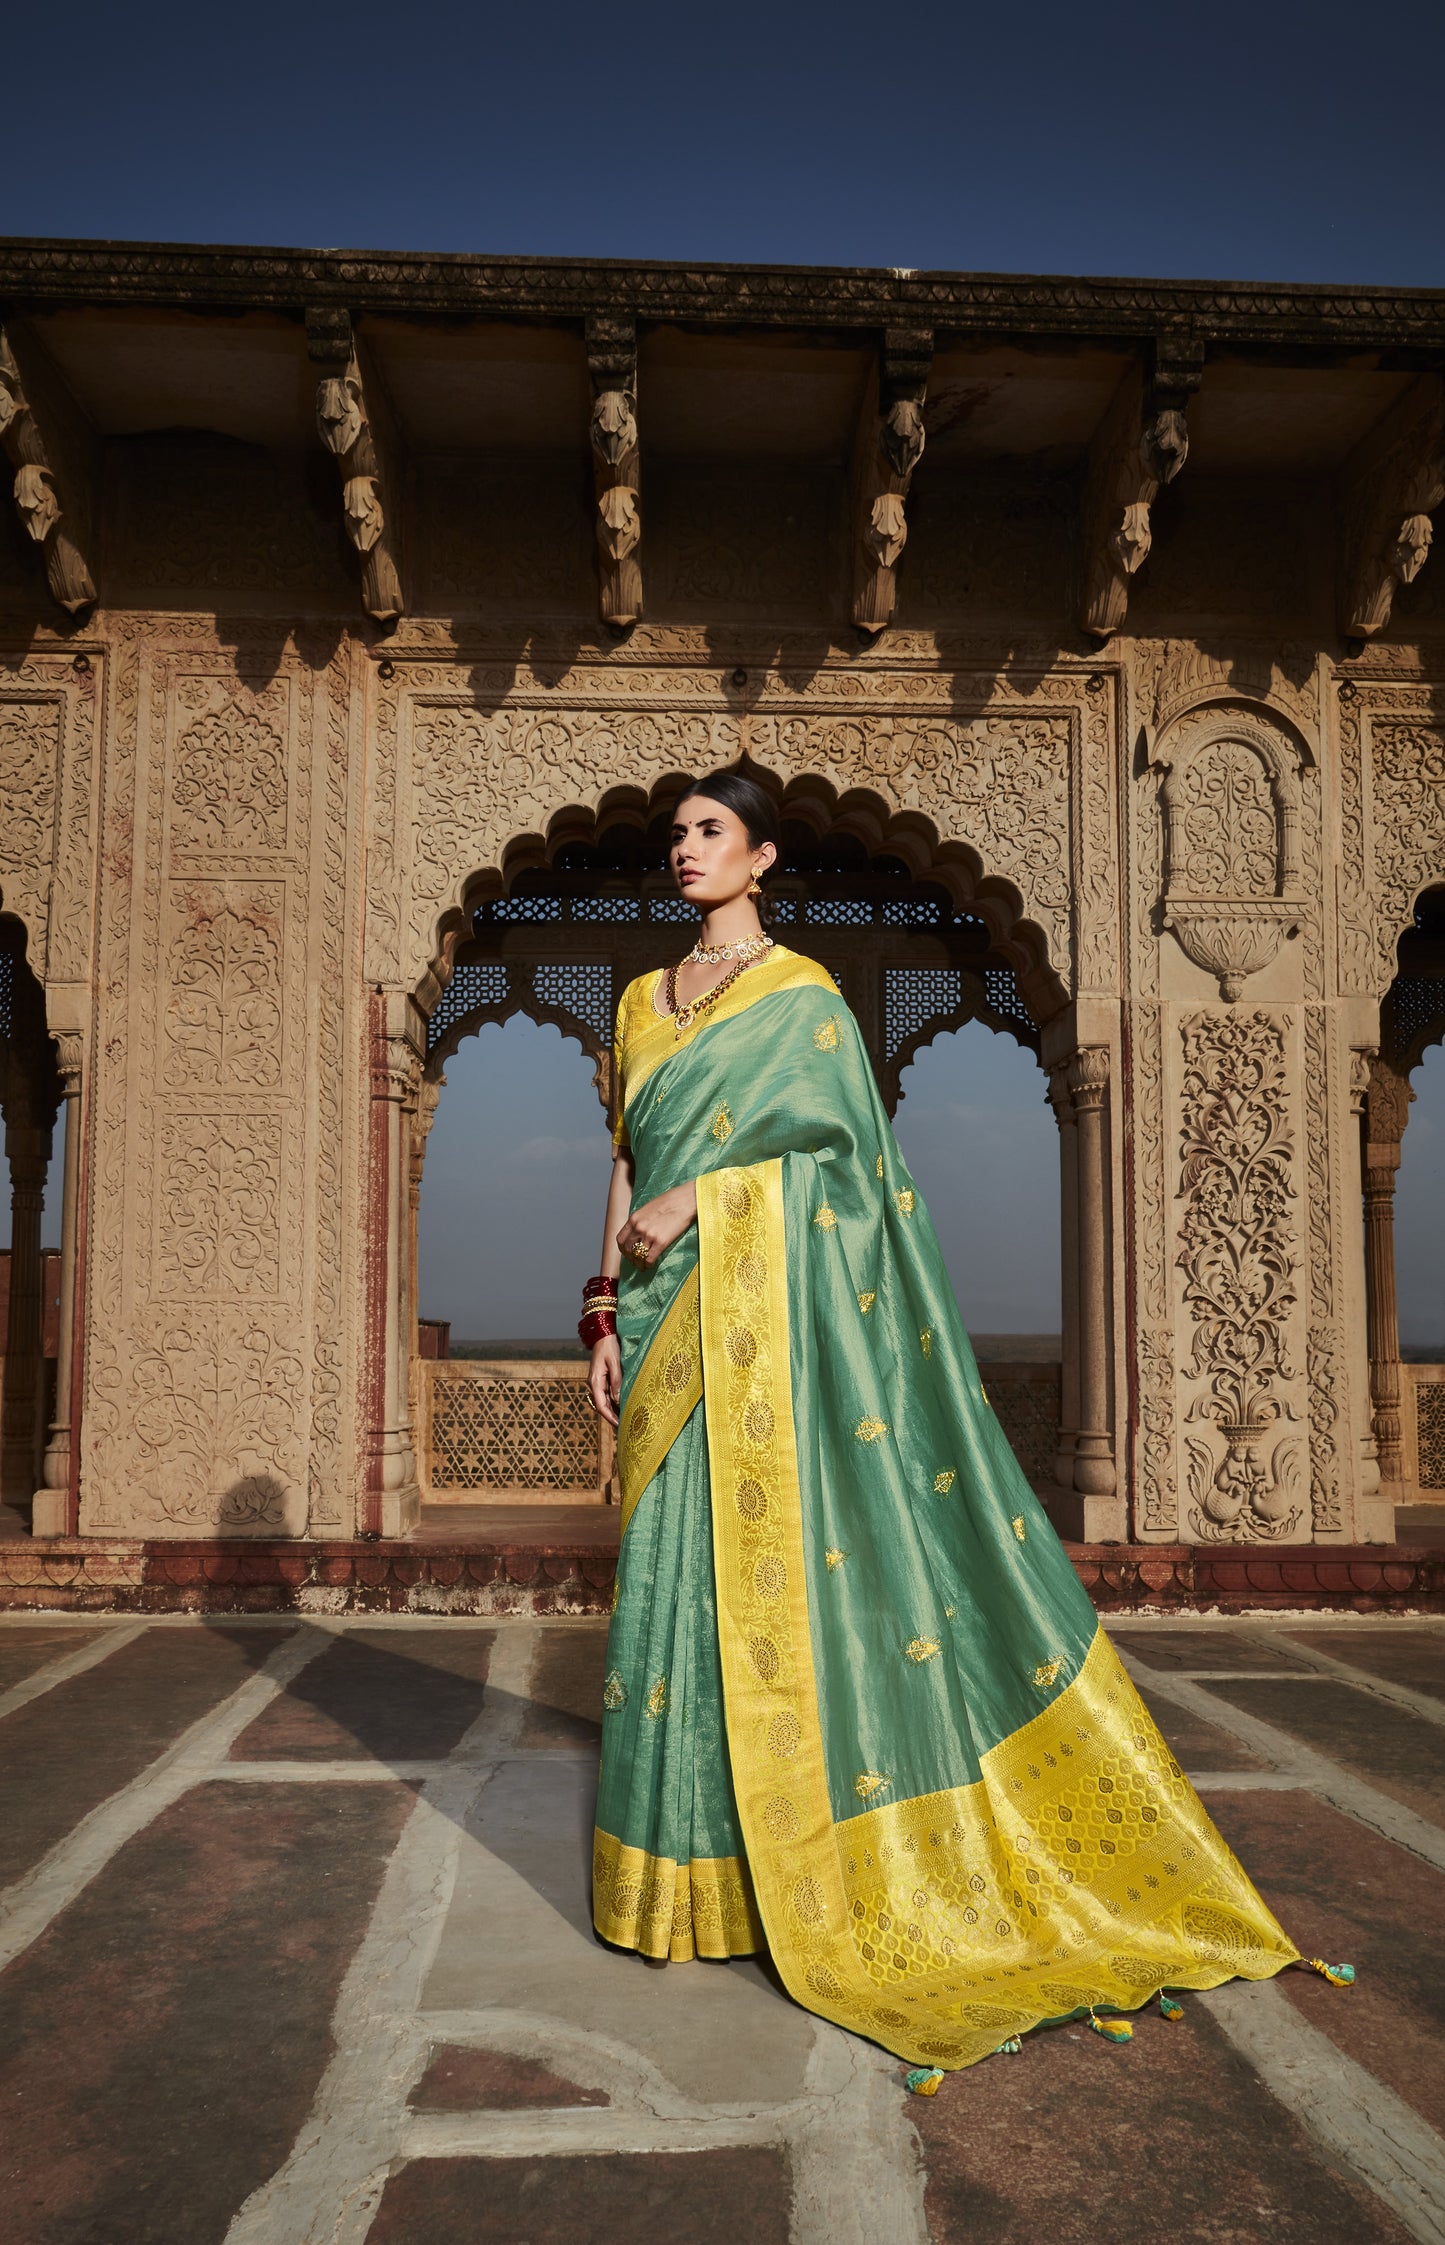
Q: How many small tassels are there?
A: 5